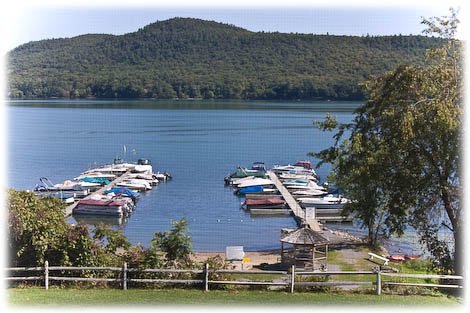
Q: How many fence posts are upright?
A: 5